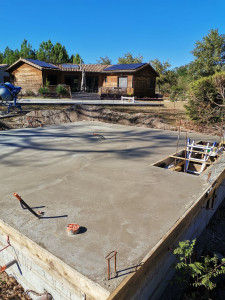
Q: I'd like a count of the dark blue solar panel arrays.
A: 2